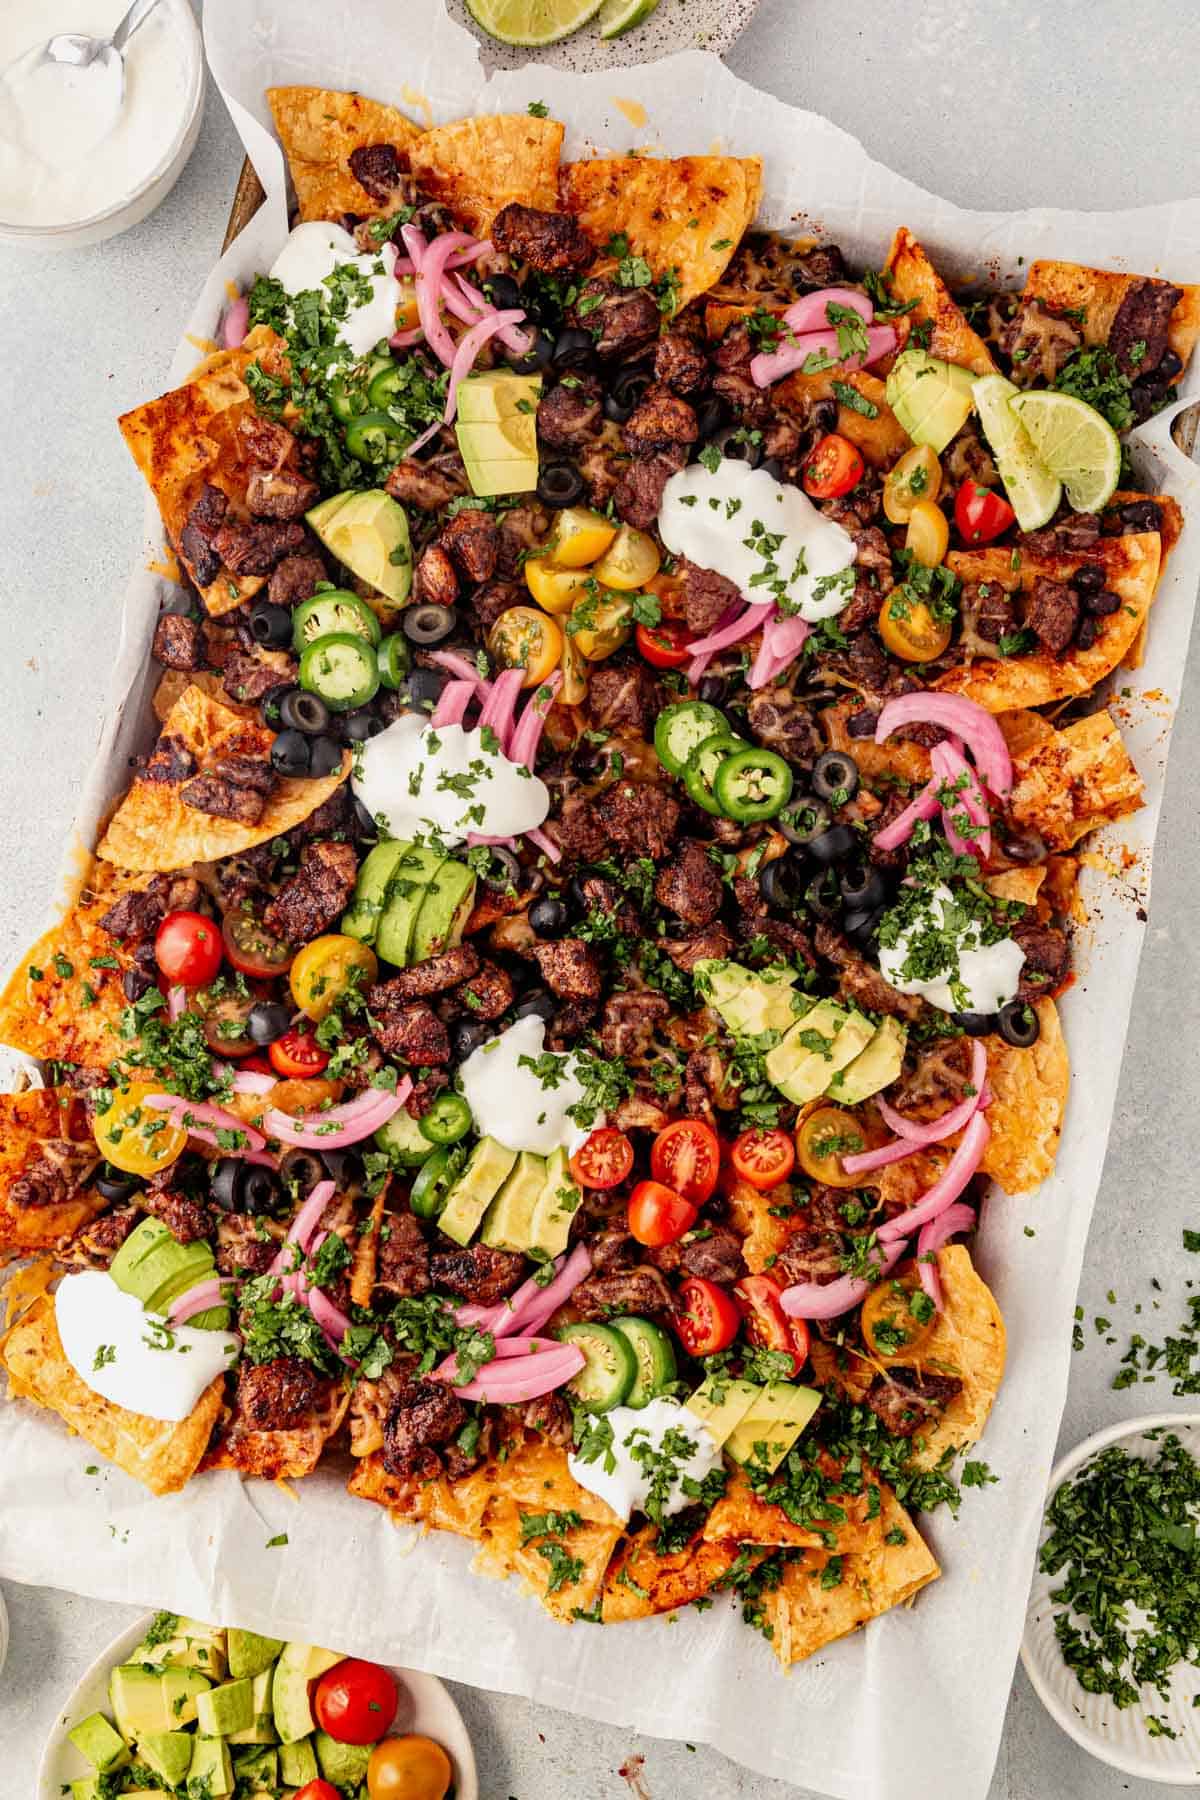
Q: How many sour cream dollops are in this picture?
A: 7